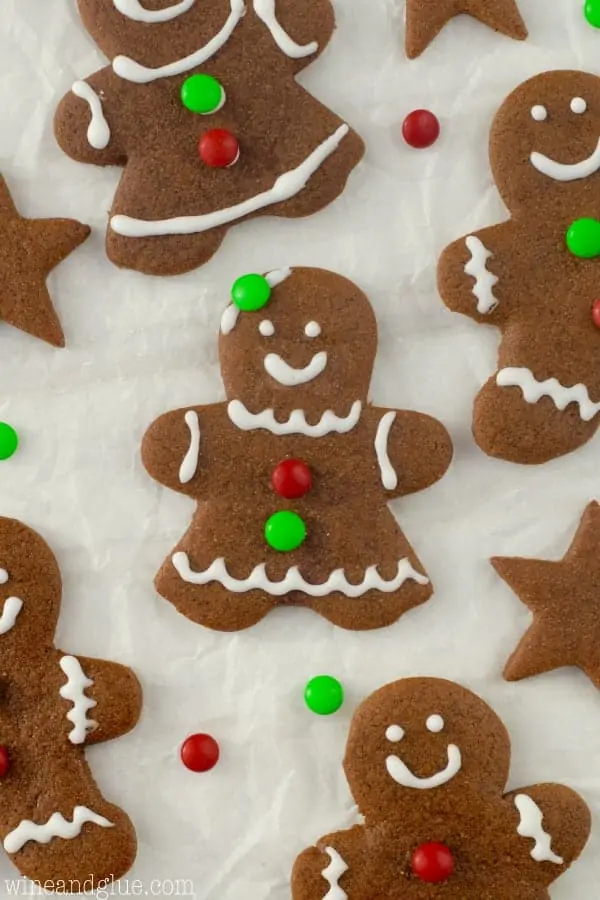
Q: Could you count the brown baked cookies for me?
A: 8